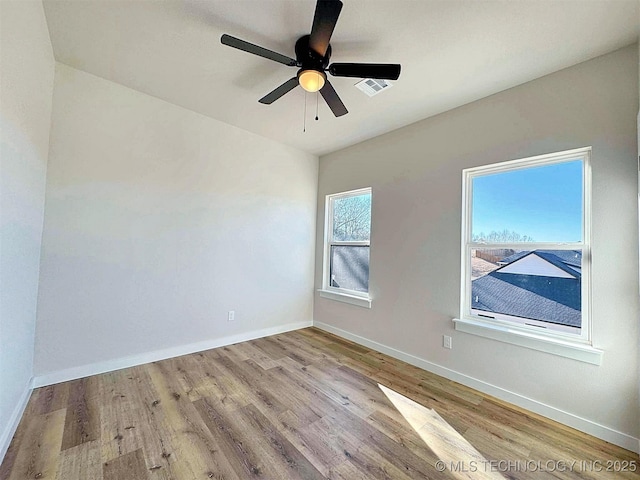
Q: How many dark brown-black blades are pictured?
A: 5